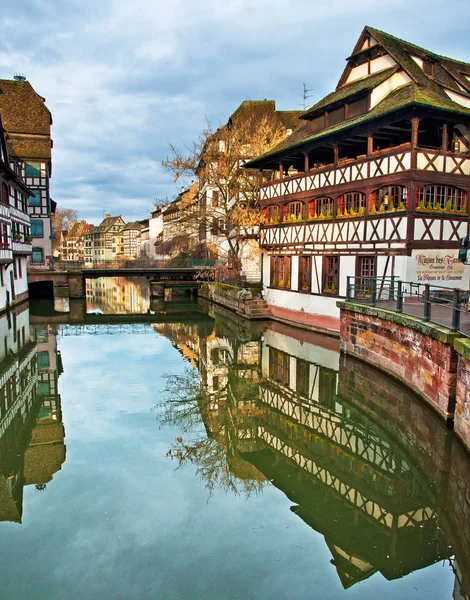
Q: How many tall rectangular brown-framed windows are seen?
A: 4